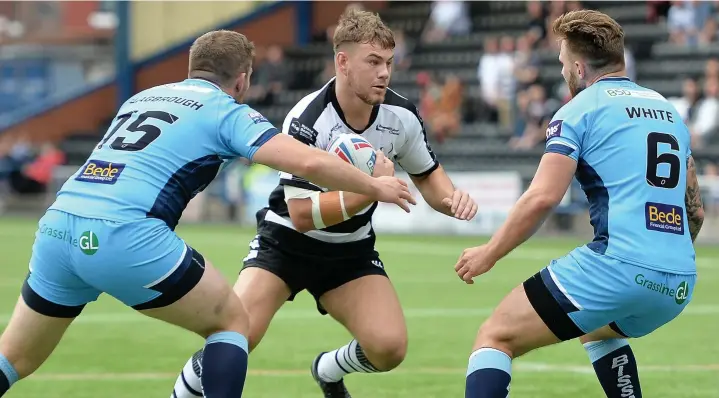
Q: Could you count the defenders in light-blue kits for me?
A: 2